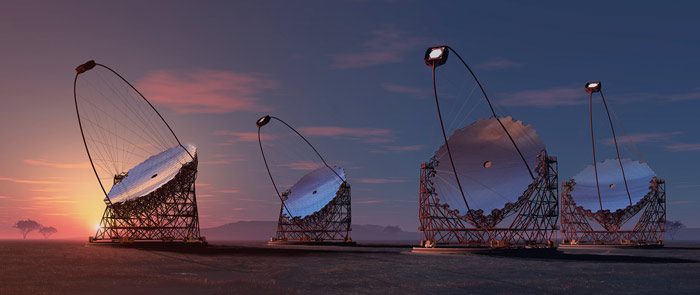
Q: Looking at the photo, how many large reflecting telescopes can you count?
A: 4